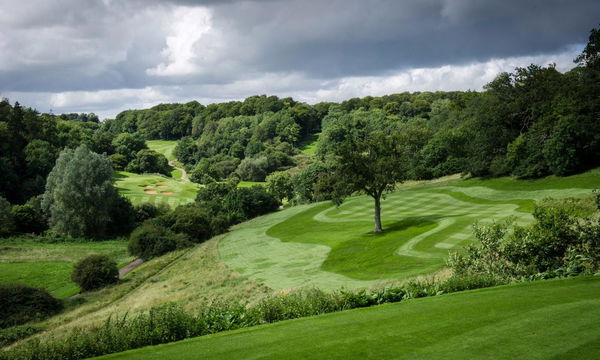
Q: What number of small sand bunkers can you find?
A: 4